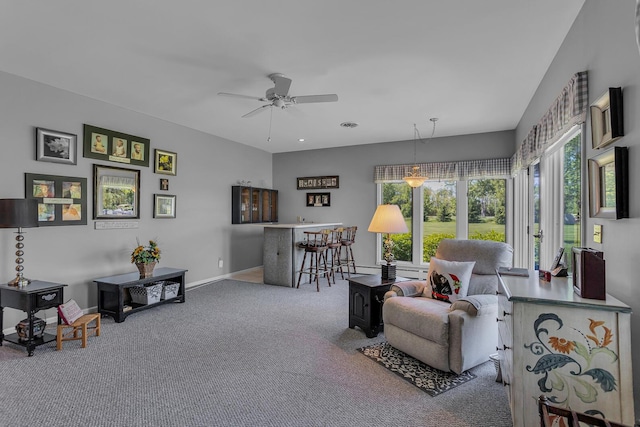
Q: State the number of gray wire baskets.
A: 2